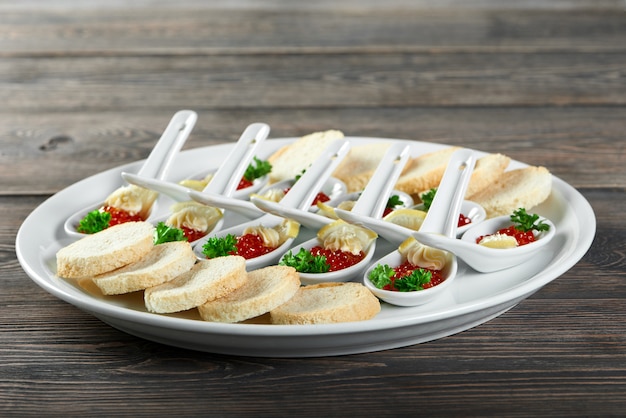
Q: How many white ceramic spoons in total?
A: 10